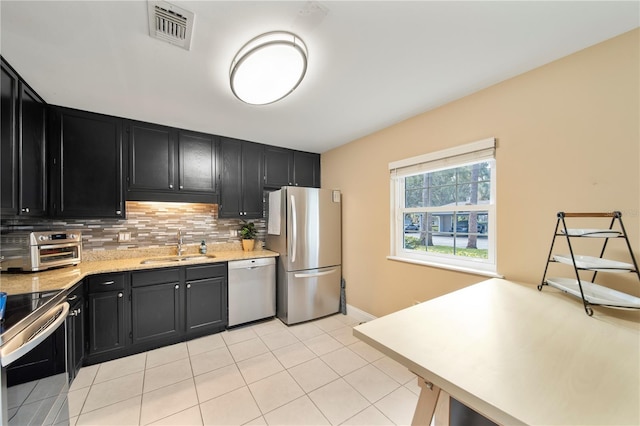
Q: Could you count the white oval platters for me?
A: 3